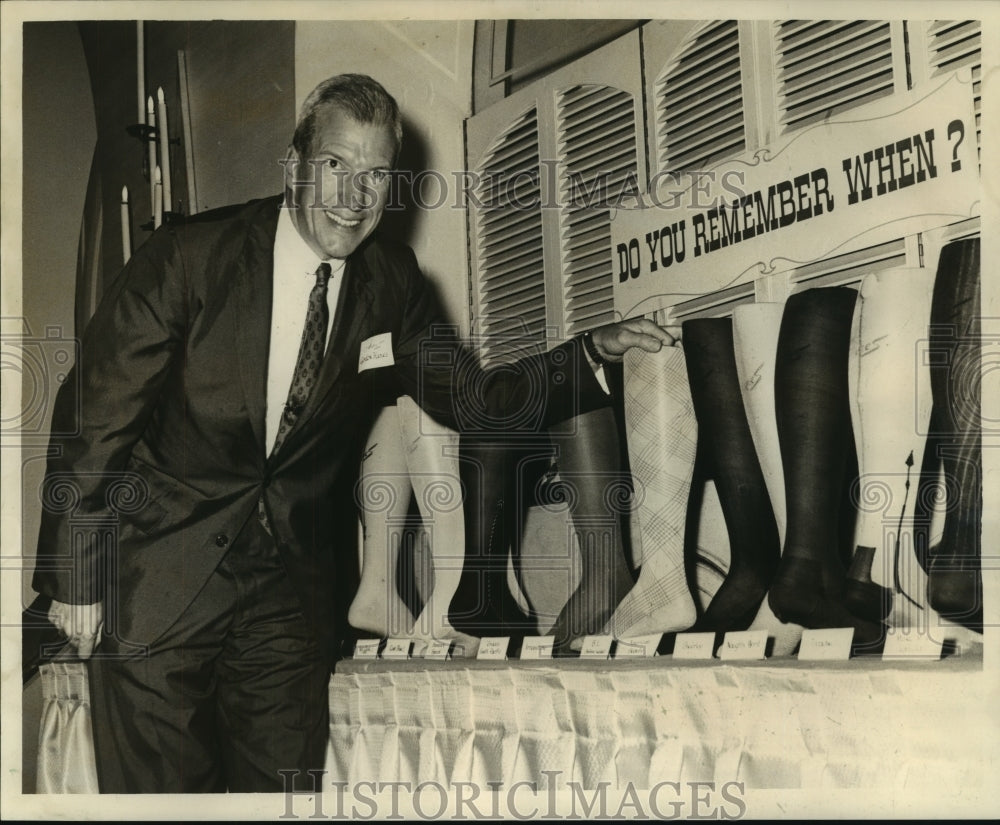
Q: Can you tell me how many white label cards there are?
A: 11